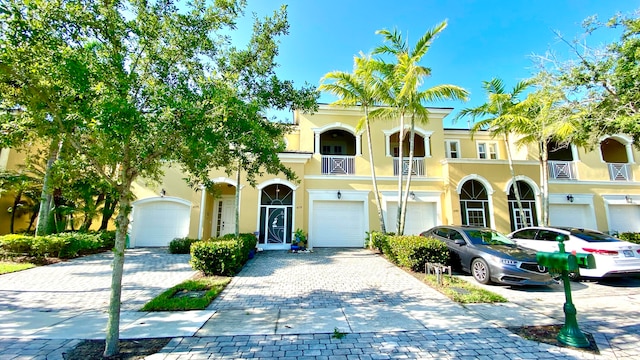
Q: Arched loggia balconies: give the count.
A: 4